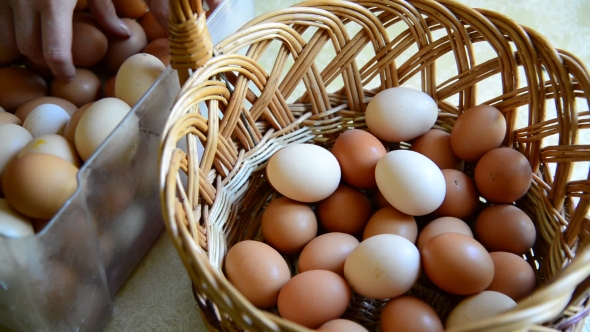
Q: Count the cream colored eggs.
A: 11